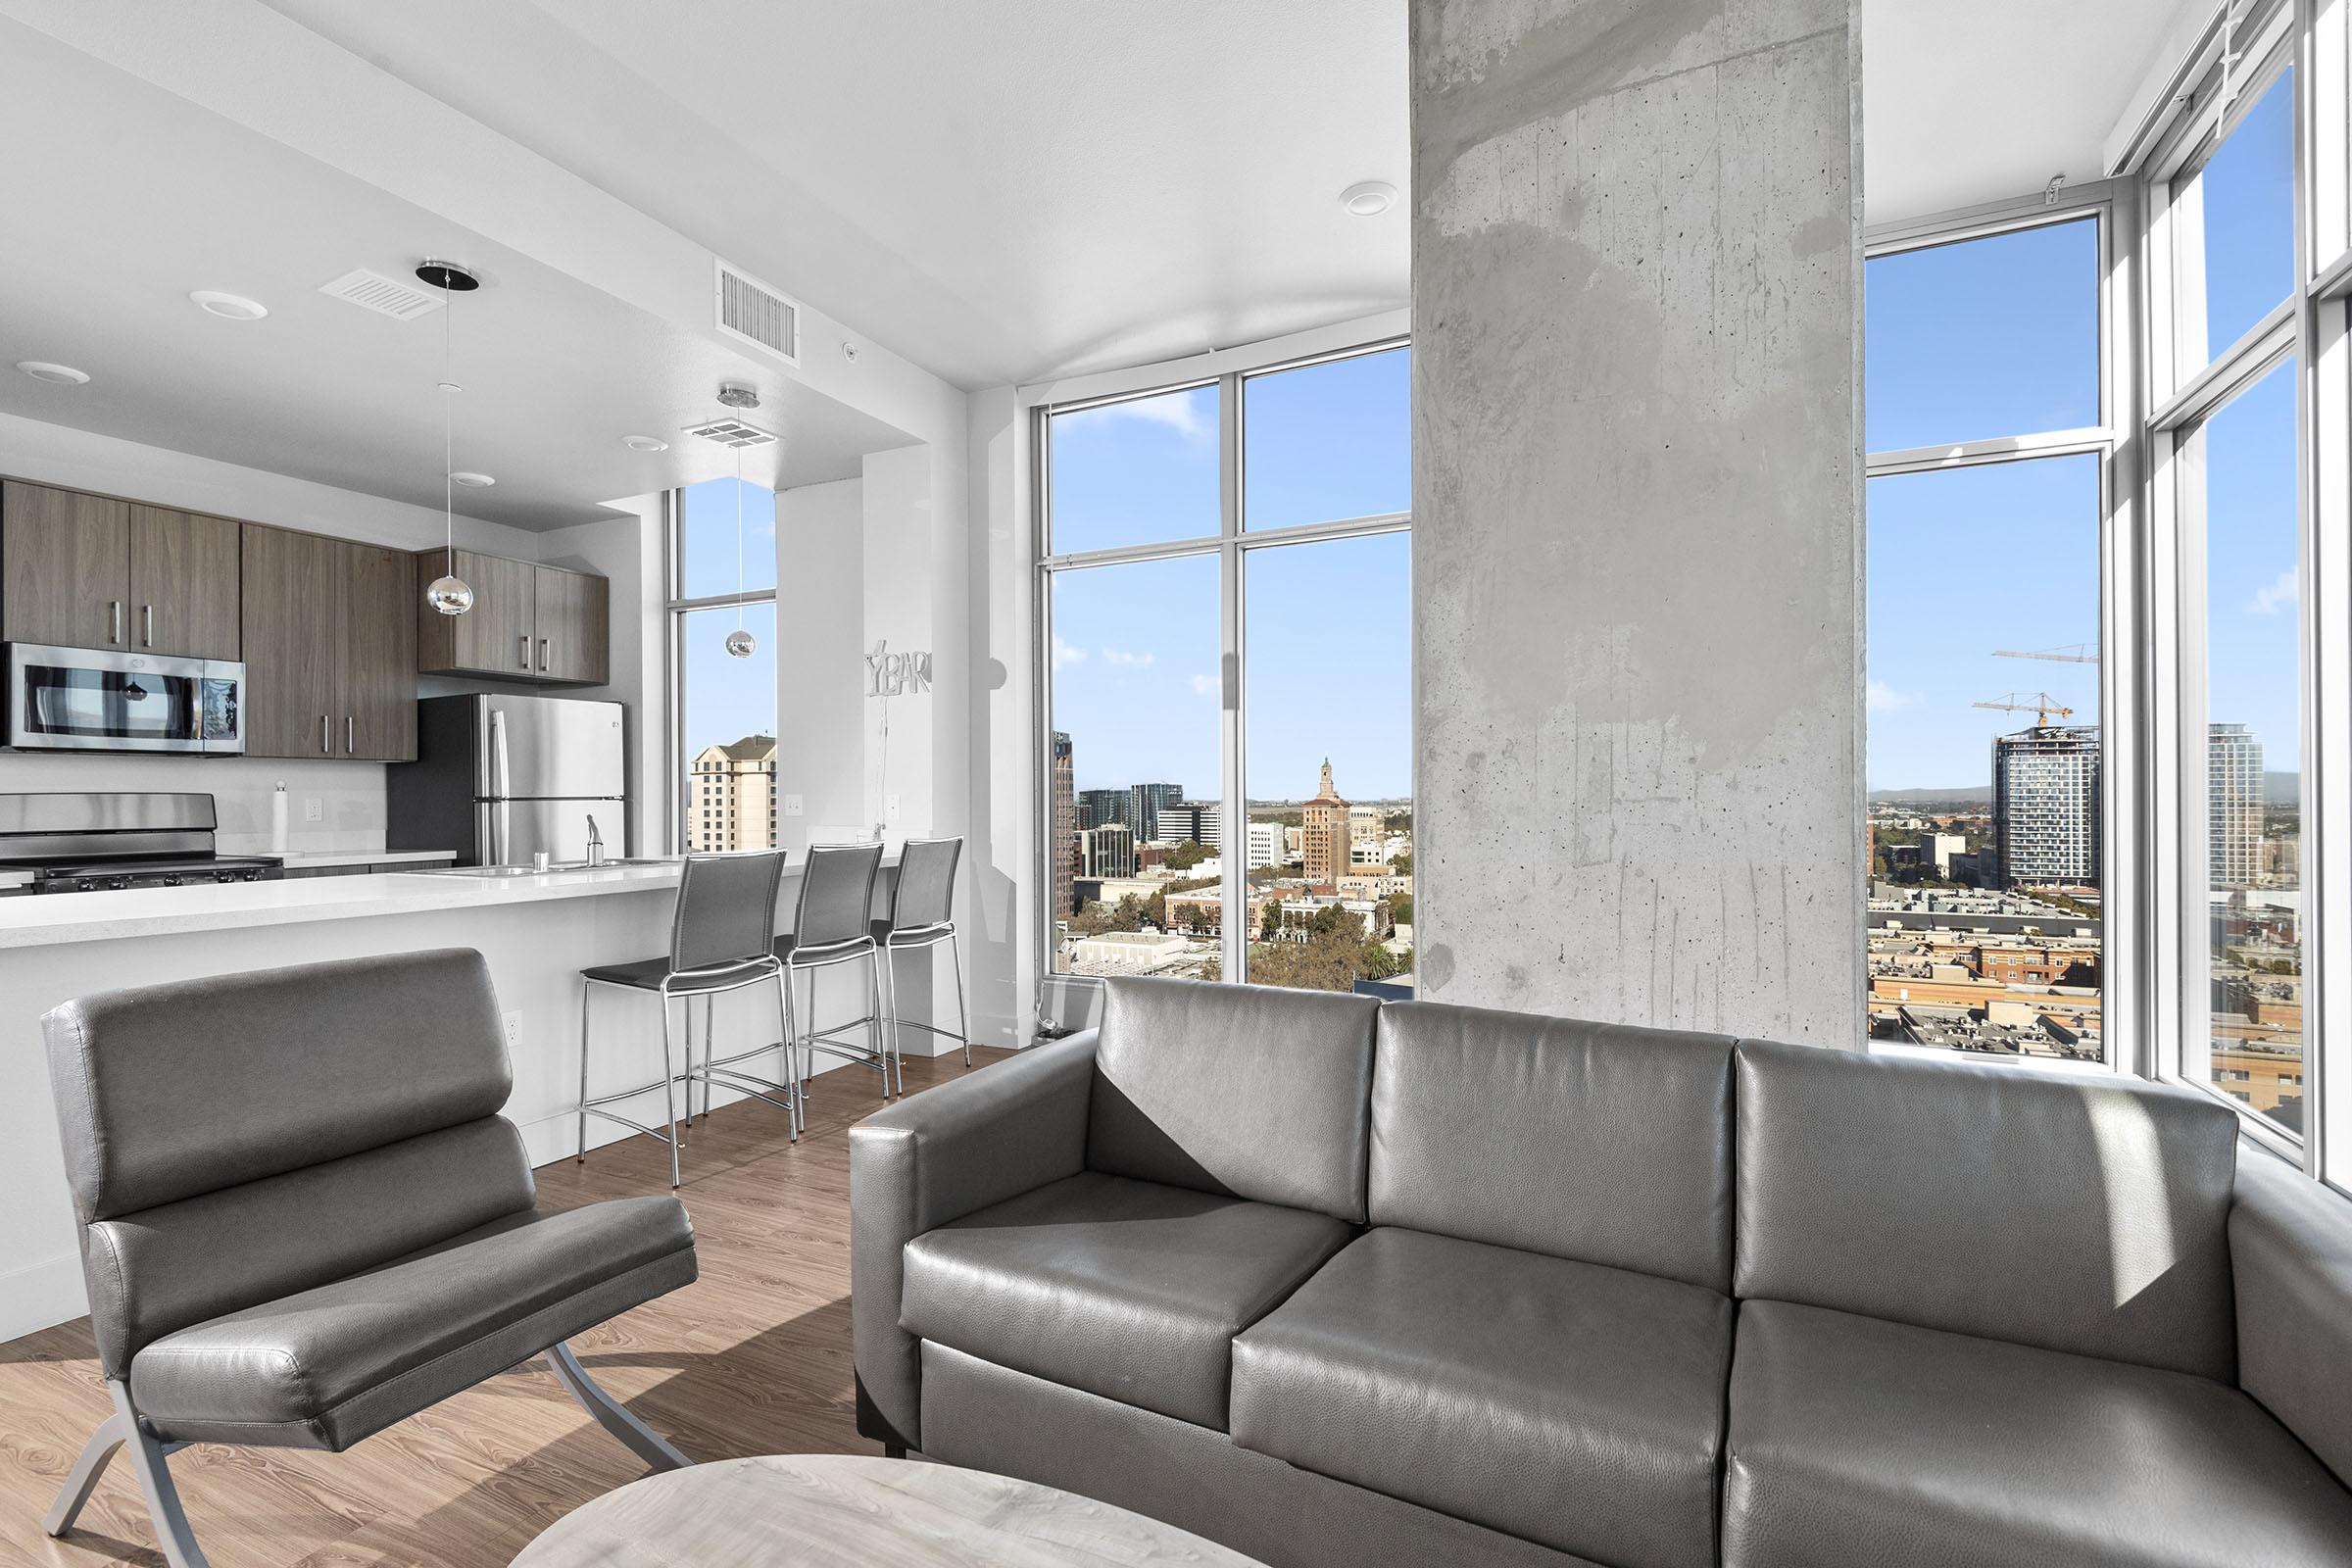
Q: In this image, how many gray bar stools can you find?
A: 3